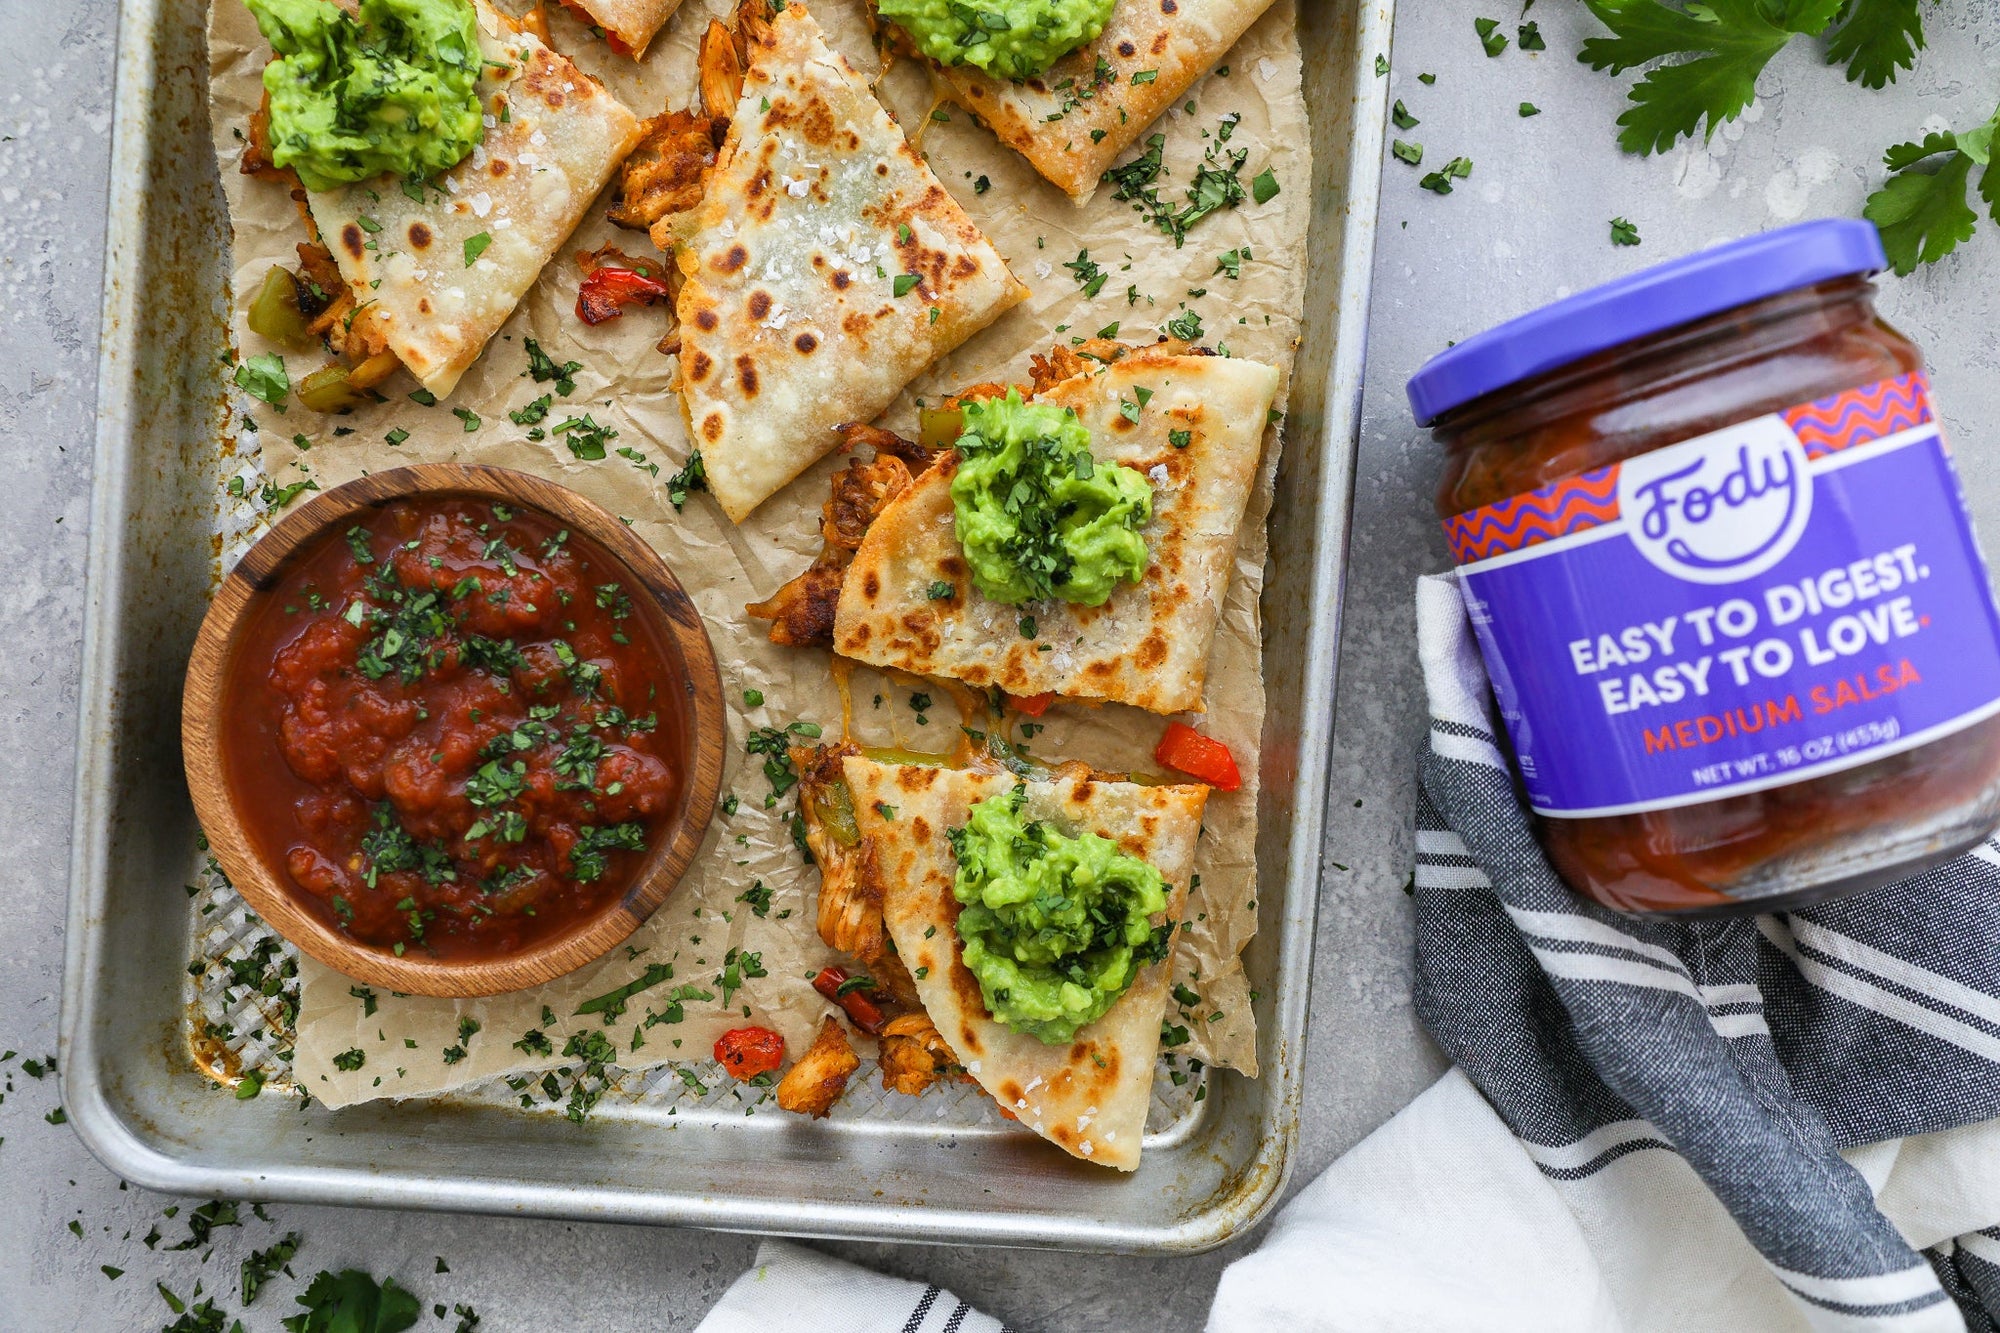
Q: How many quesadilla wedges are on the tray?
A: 6